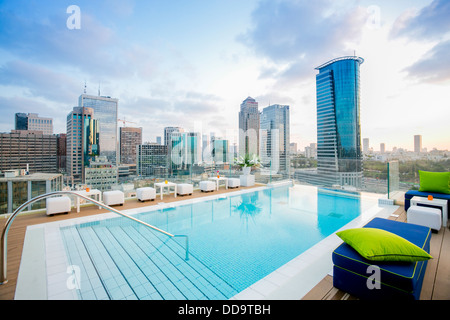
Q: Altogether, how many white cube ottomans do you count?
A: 7